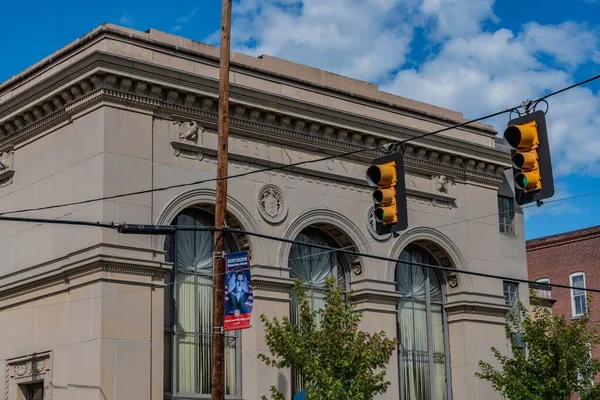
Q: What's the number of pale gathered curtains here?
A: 3